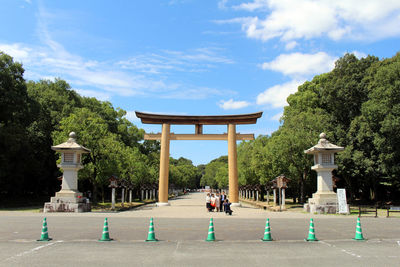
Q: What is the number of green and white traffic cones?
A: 7